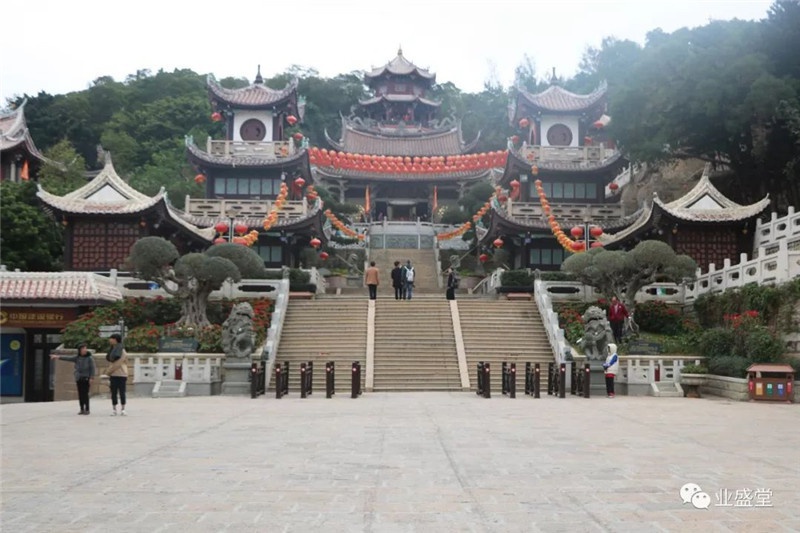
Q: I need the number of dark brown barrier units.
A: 10